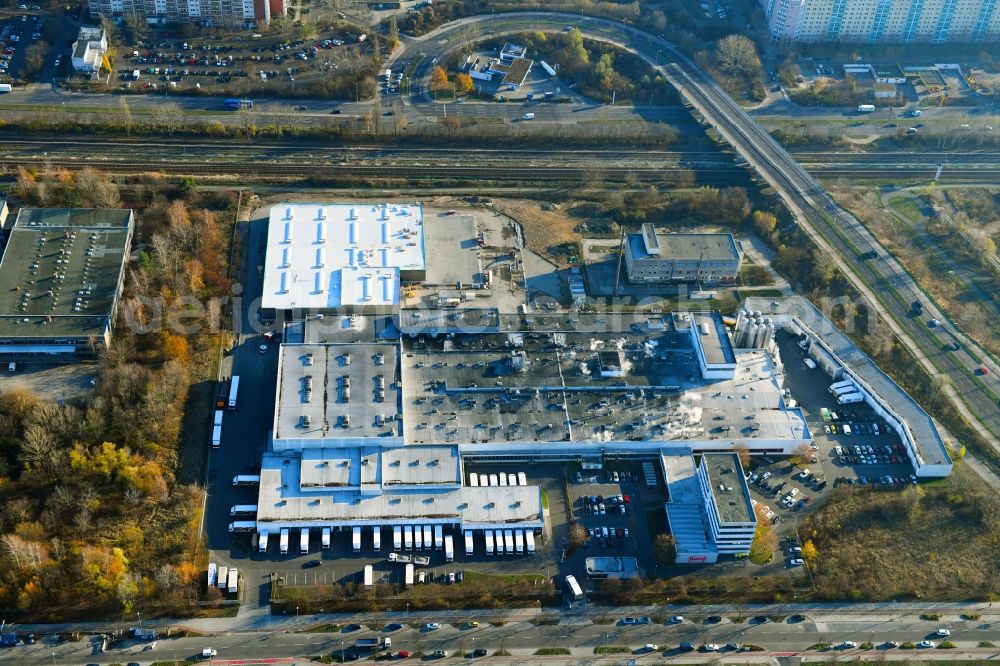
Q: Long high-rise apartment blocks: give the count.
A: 2